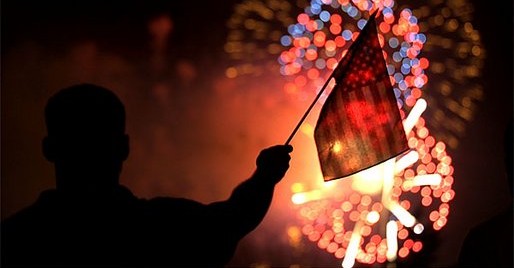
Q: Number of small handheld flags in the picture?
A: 1